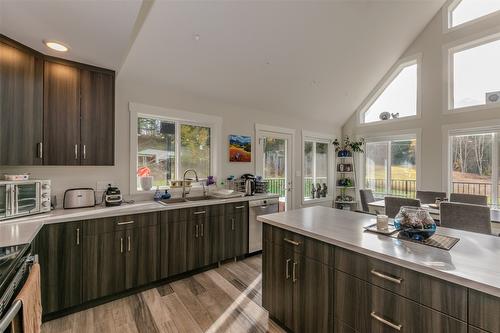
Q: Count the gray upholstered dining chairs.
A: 5